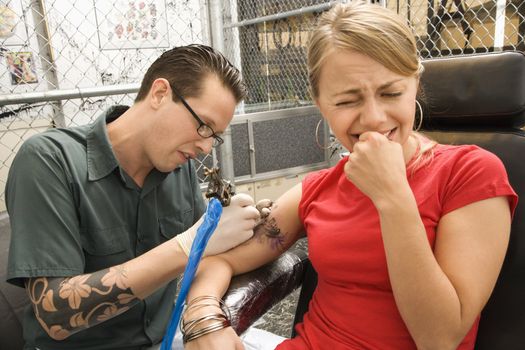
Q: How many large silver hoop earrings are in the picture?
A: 2